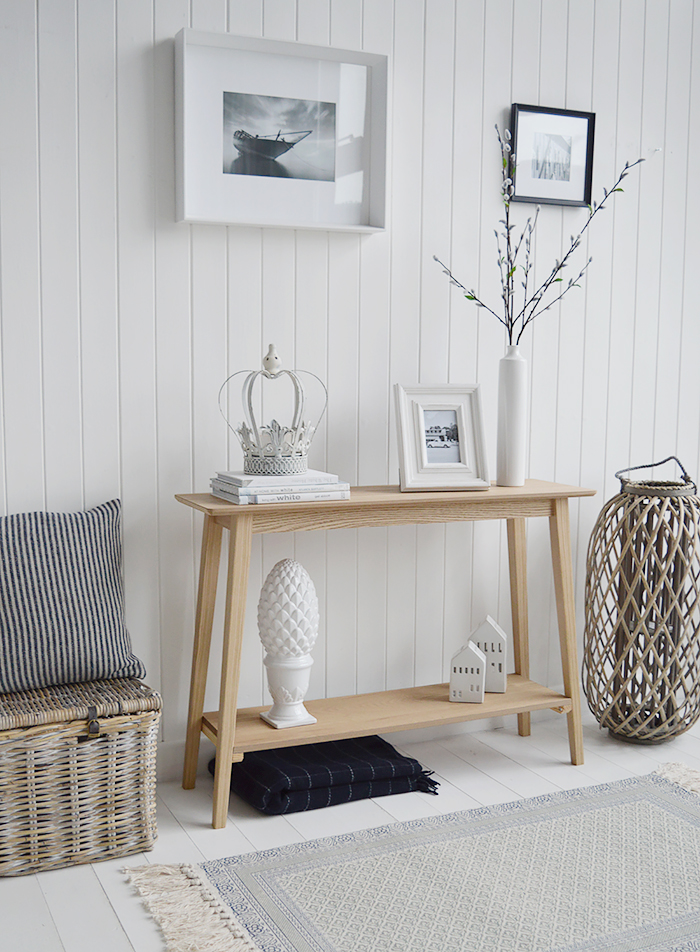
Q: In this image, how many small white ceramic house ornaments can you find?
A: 2